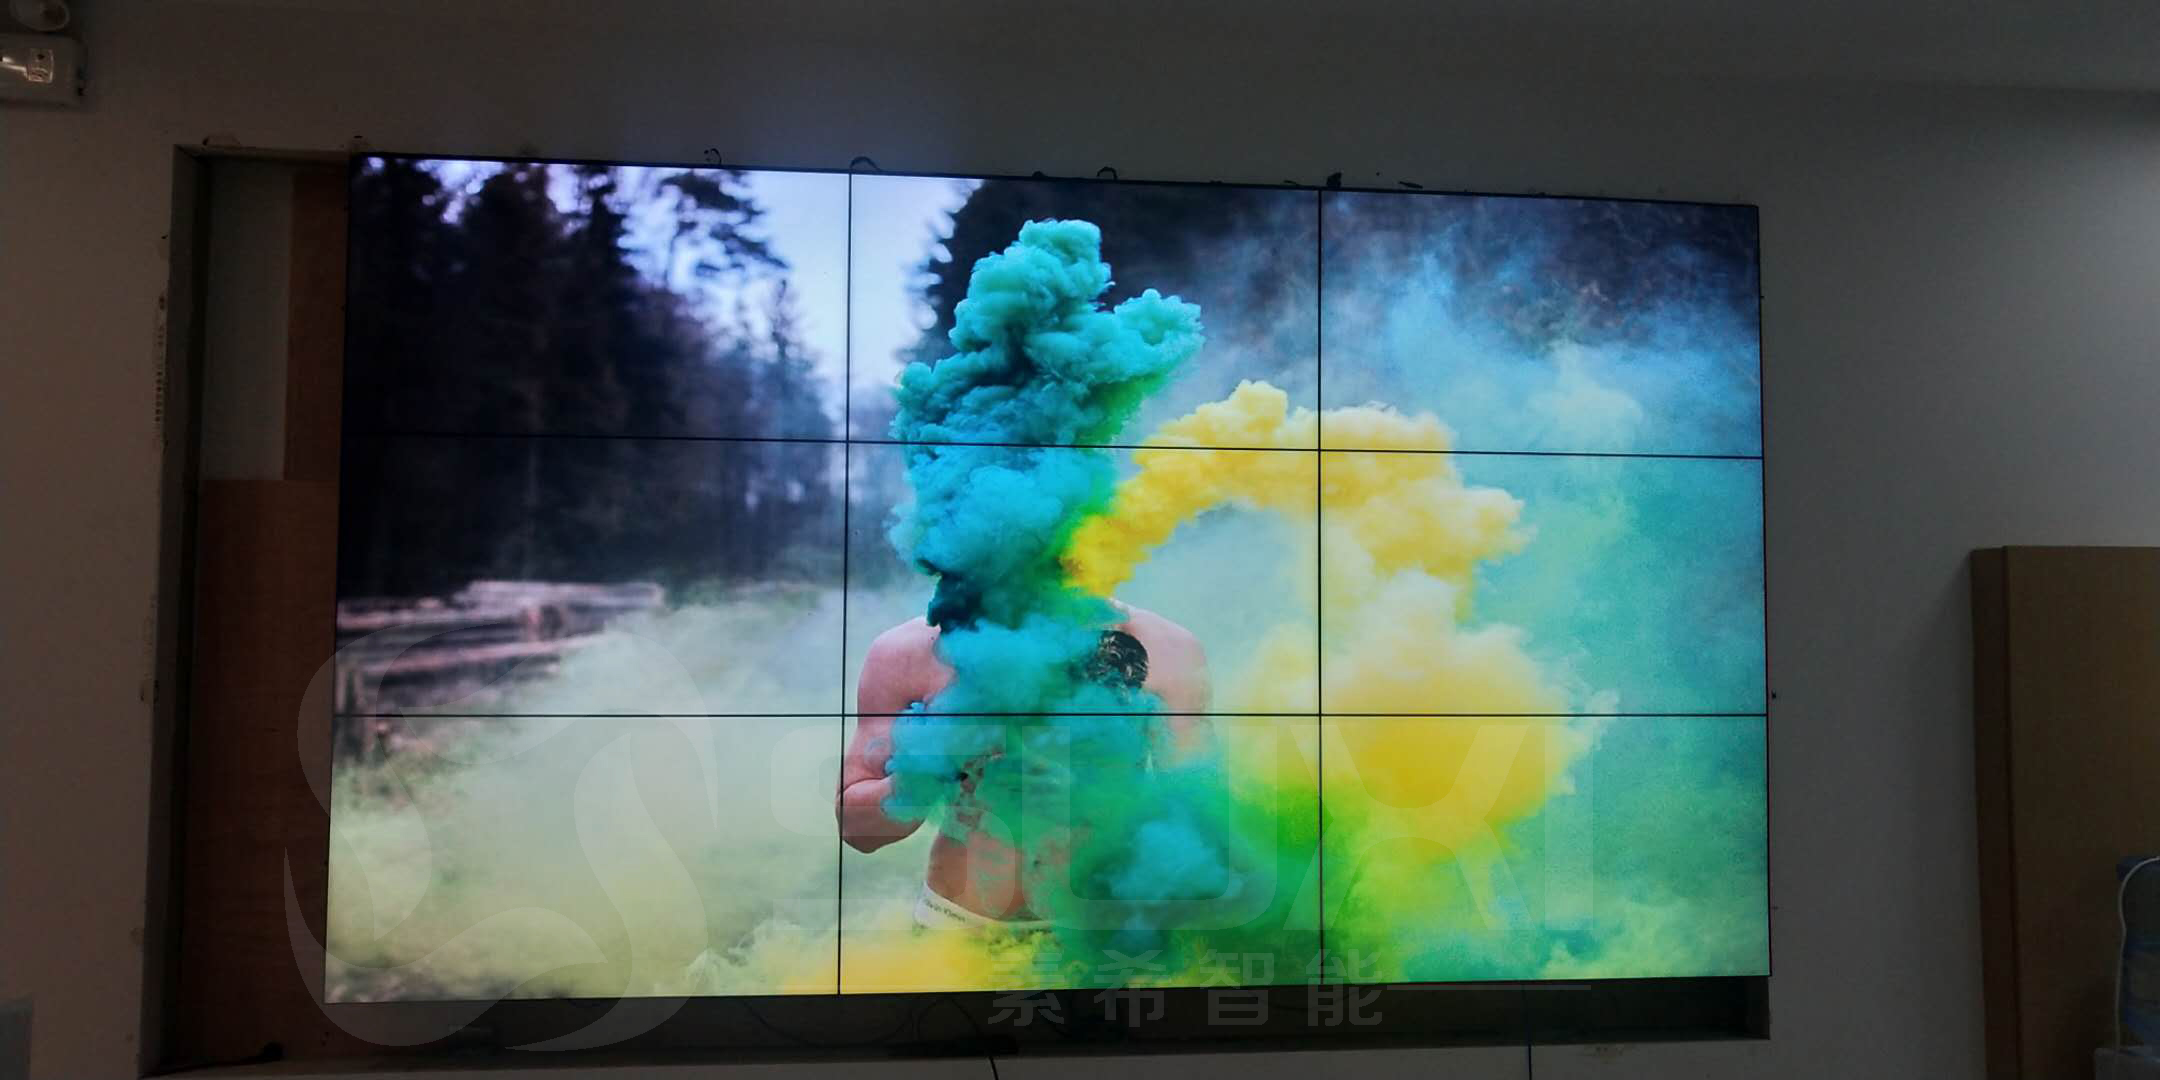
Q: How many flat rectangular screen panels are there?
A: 9